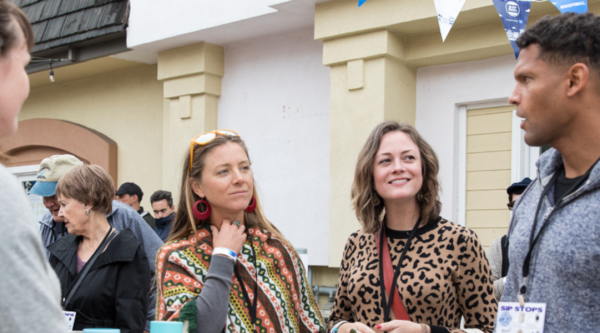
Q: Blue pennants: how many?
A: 3